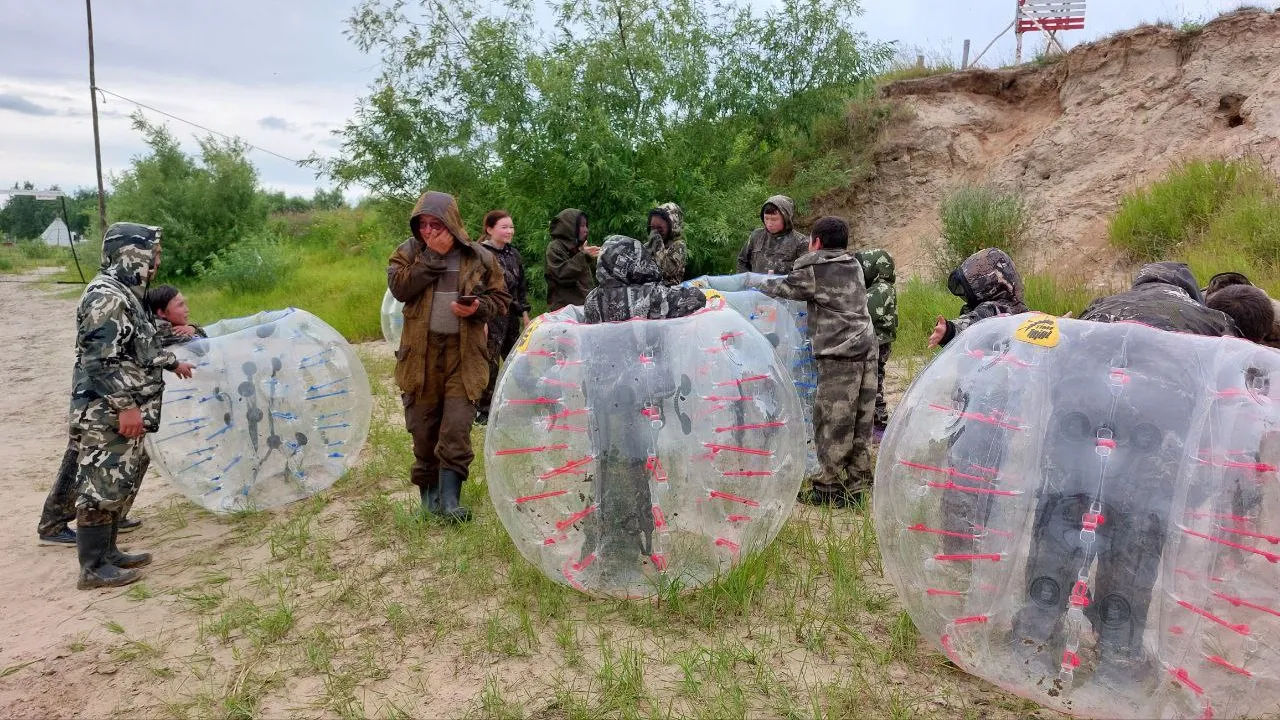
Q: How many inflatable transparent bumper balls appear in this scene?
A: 5